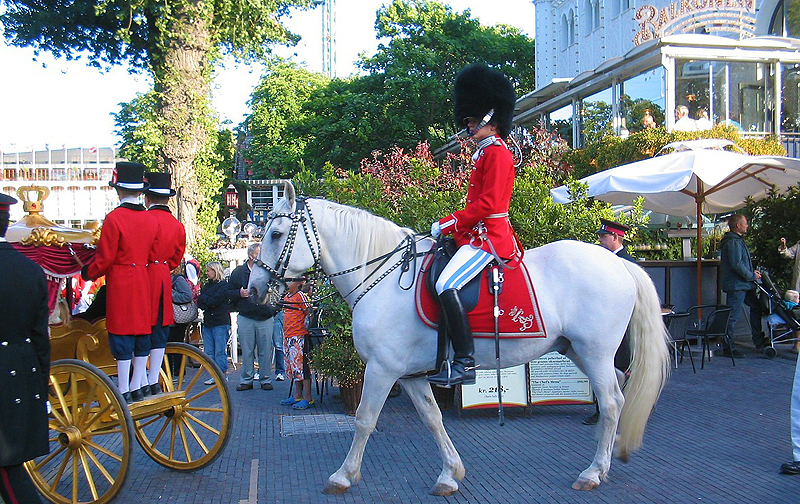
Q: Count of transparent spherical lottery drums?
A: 0